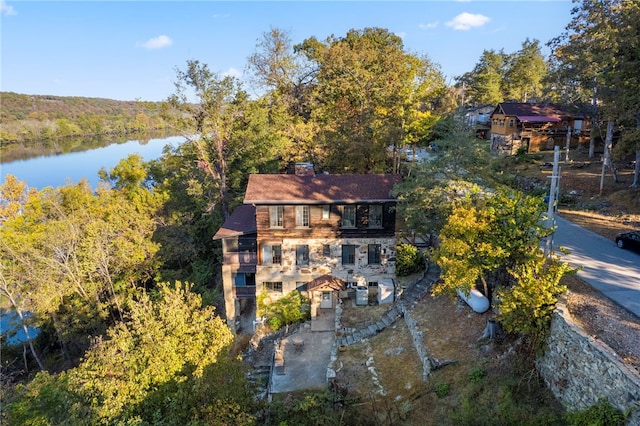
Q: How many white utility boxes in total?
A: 2